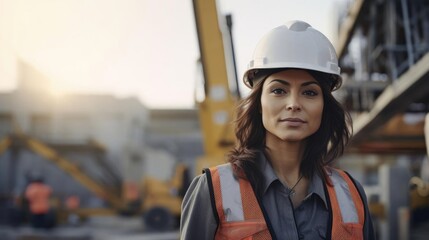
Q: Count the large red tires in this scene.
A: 0